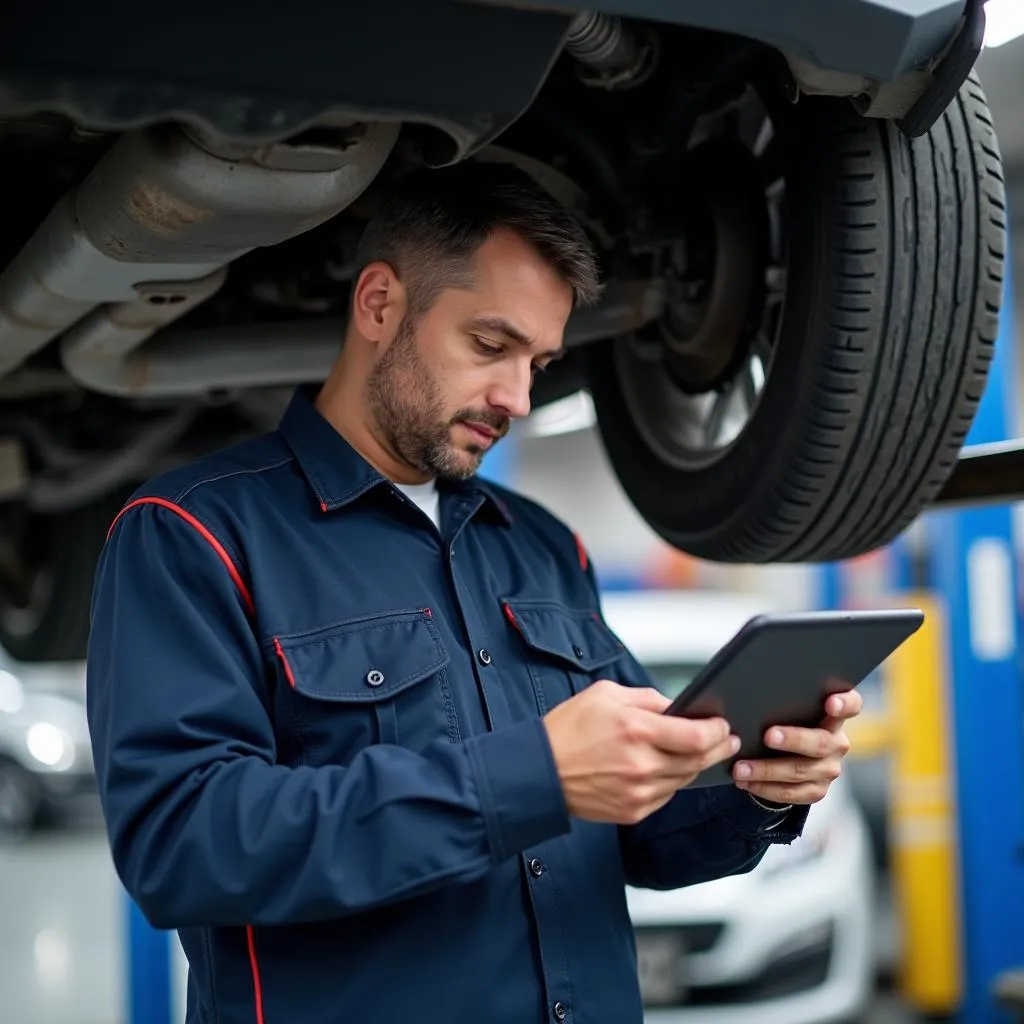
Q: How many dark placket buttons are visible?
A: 3